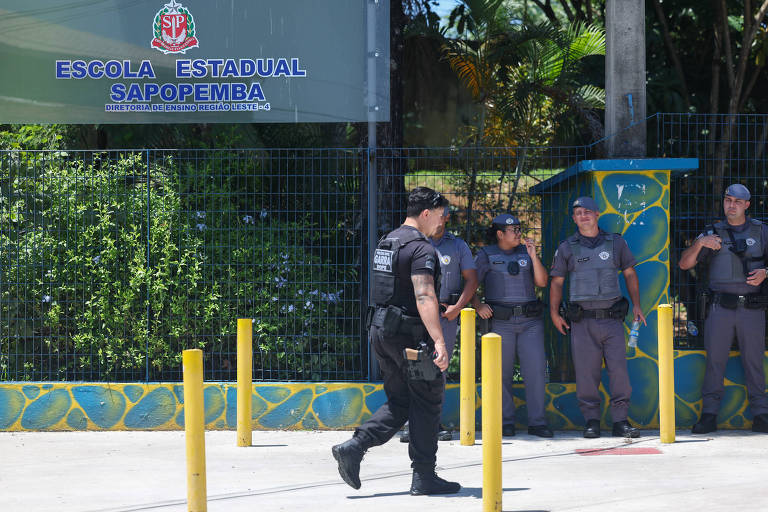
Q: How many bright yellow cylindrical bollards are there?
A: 5